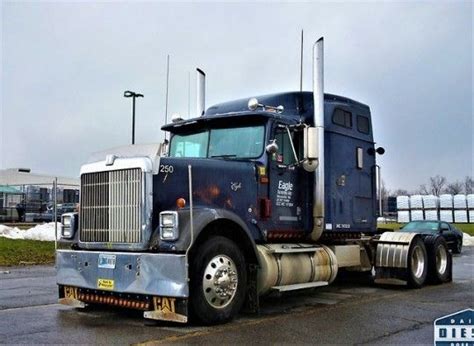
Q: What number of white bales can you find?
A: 12